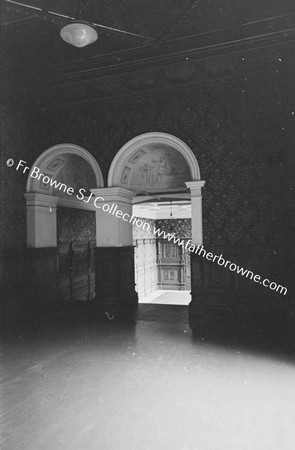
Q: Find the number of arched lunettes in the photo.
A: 2